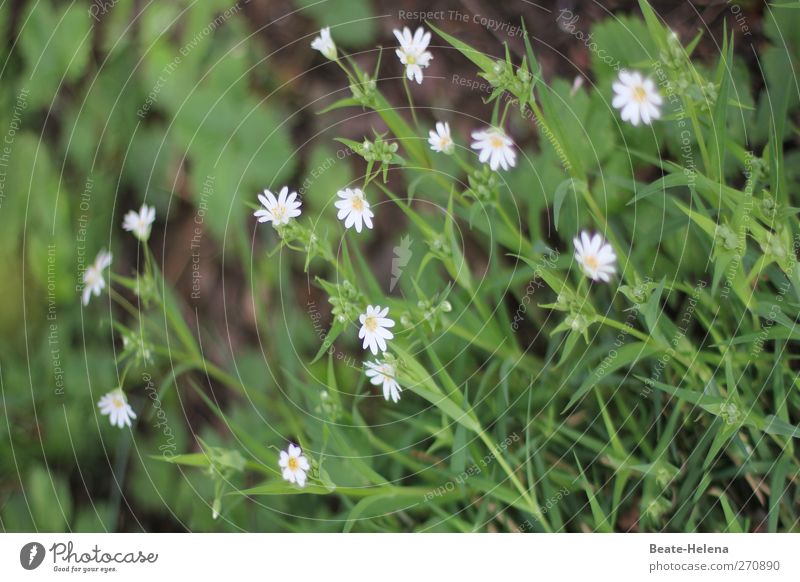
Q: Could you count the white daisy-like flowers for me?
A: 14